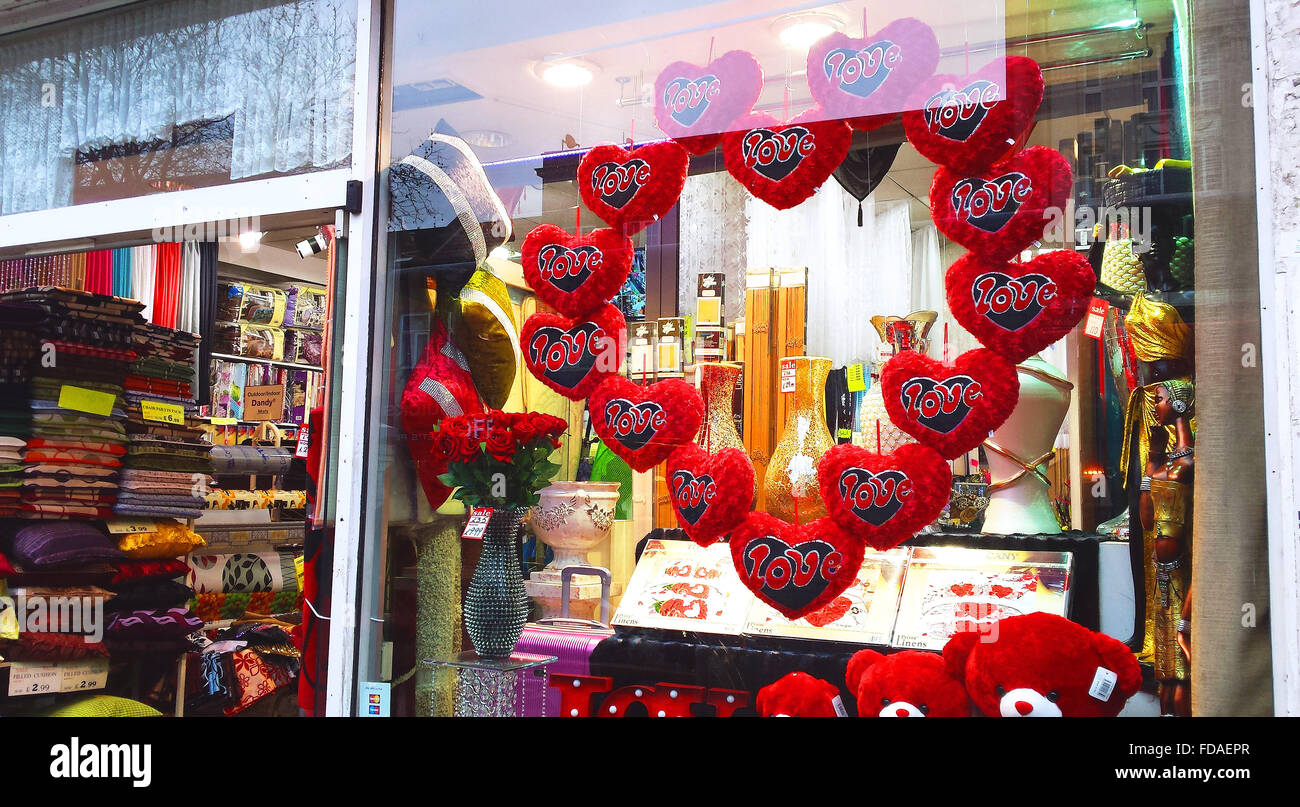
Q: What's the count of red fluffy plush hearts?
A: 14